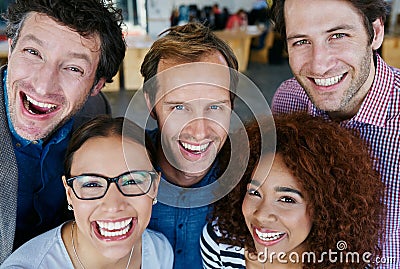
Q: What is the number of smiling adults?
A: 5